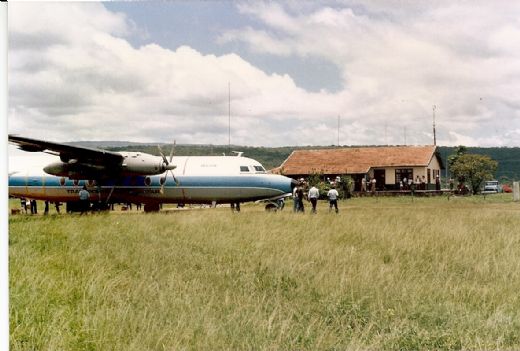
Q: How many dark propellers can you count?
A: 1